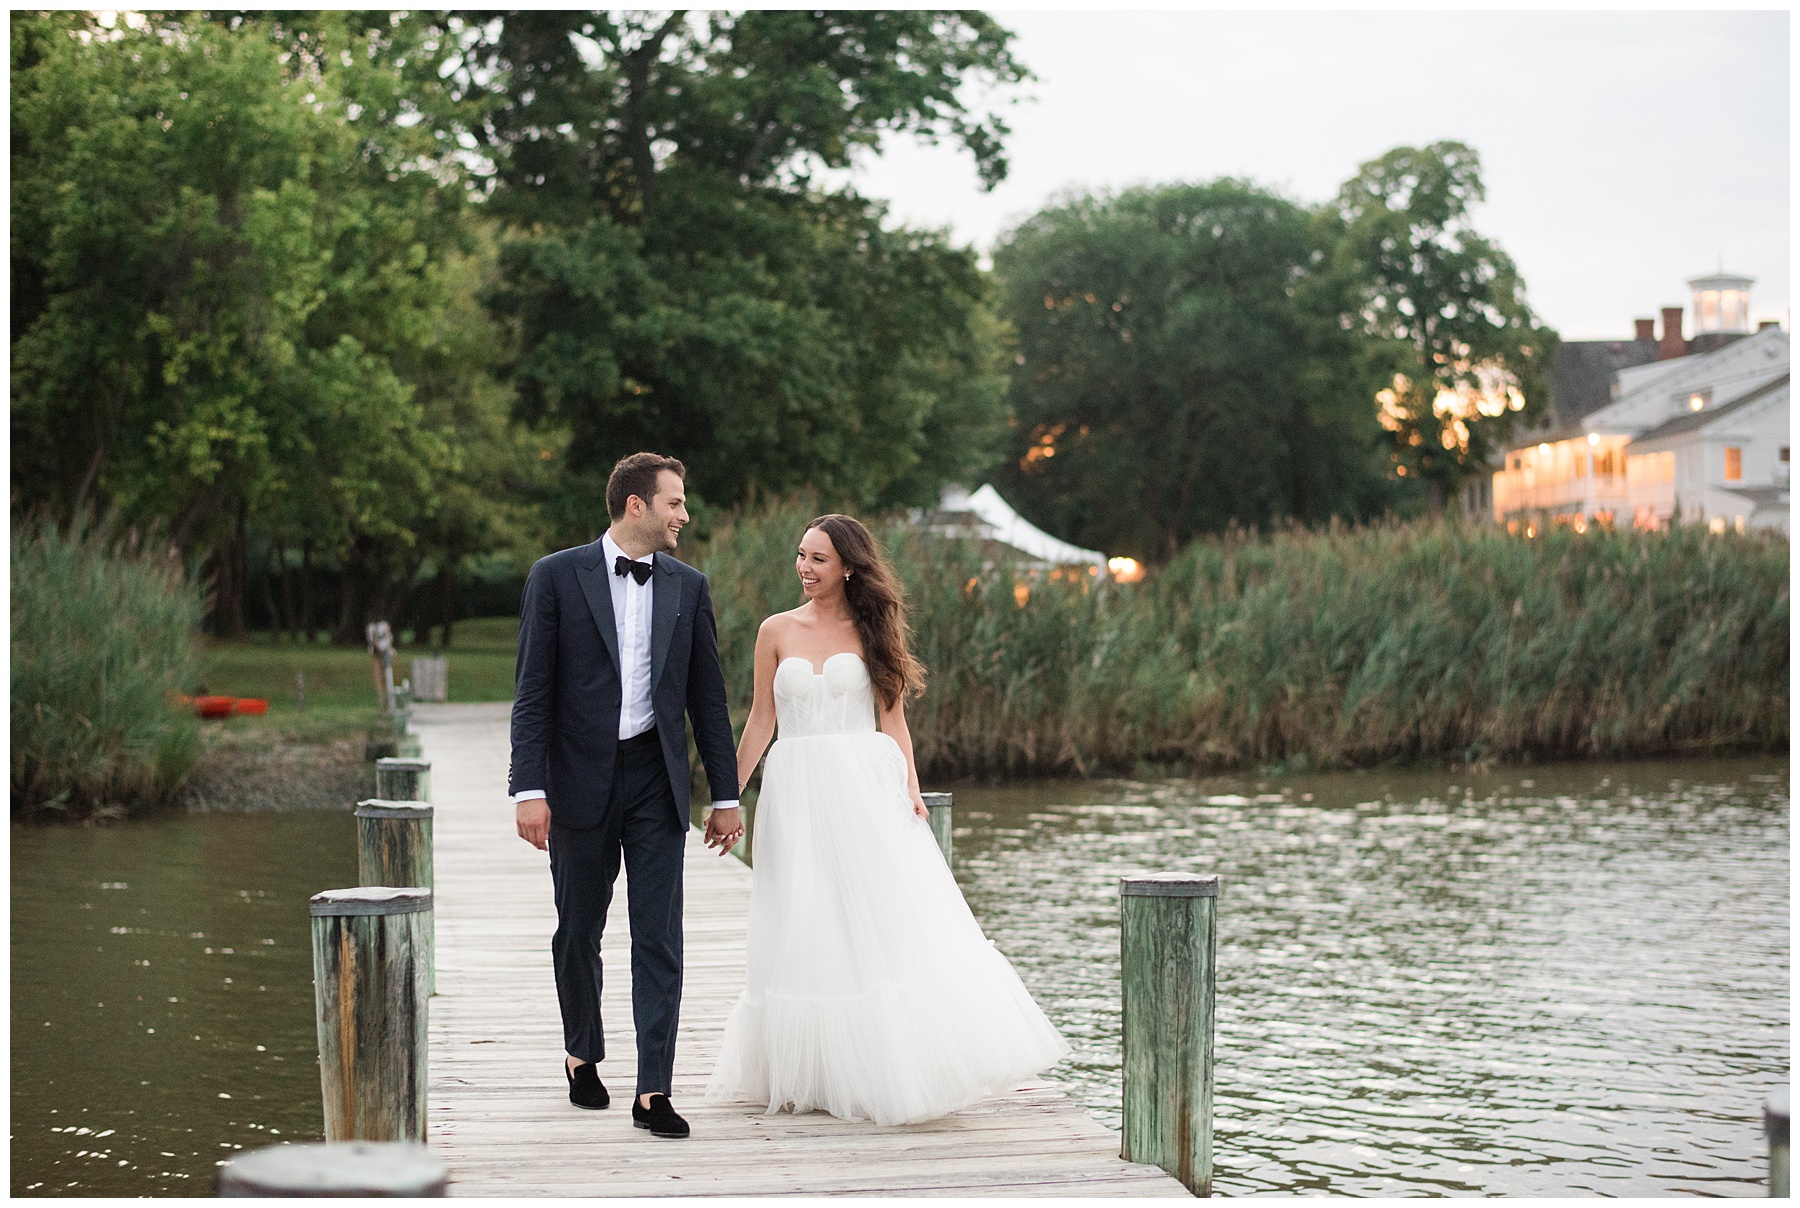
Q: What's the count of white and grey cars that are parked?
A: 0